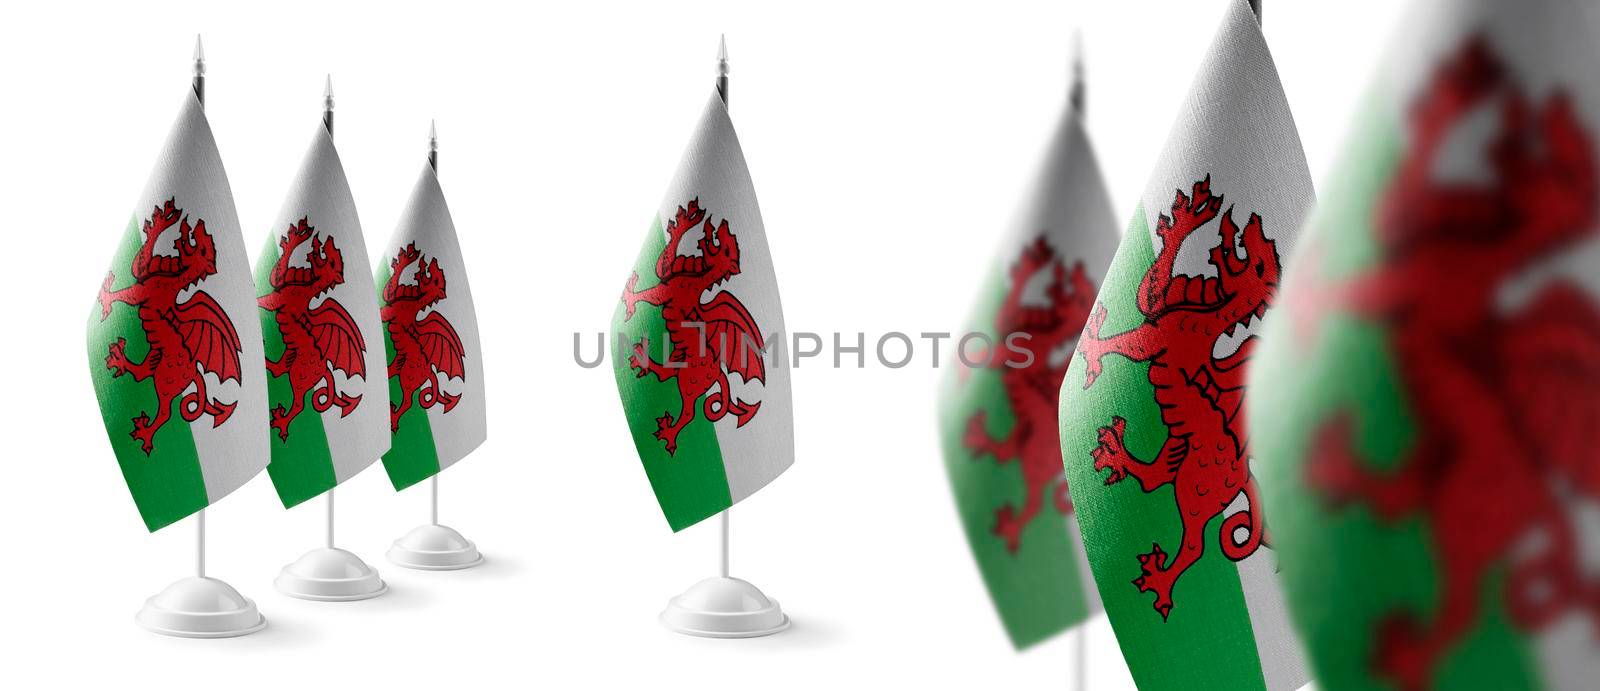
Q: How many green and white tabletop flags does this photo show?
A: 7